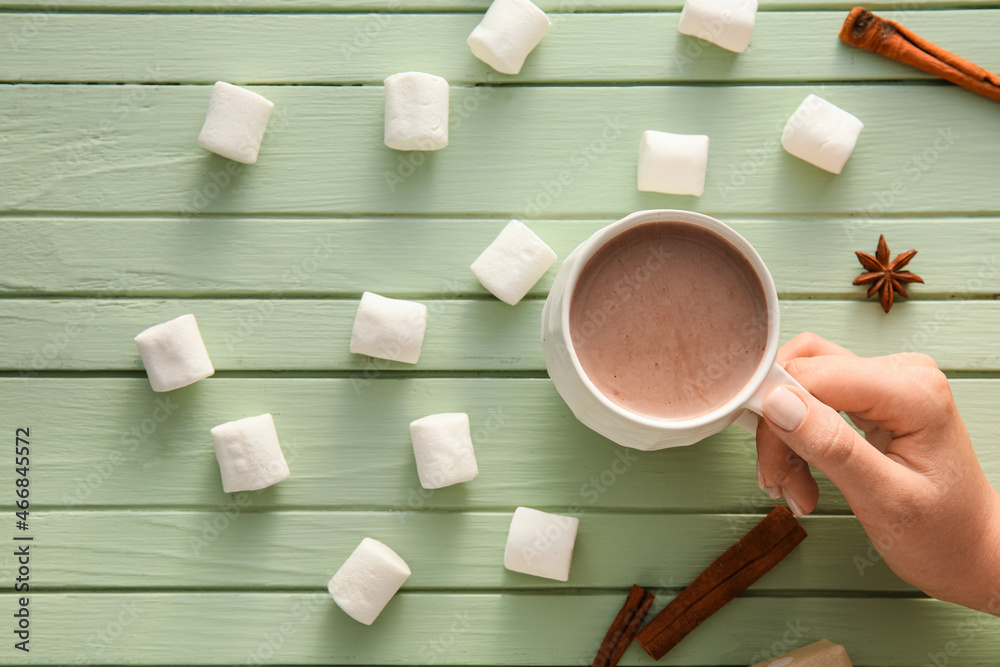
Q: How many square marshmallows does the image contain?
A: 13